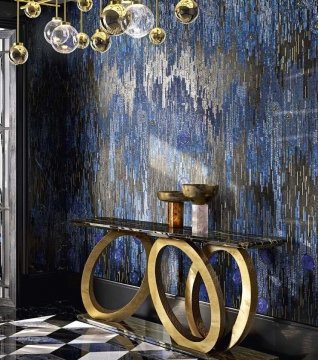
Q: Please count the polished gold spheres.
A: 8